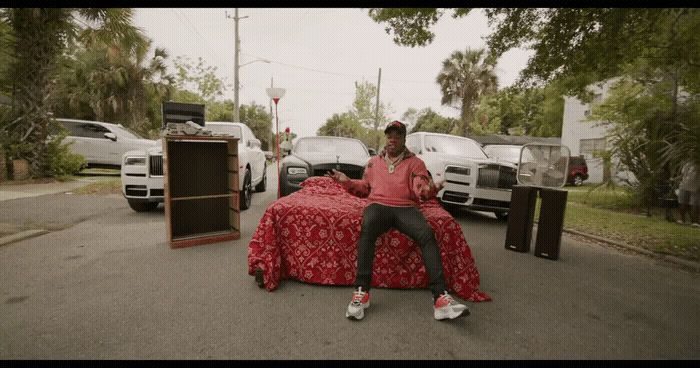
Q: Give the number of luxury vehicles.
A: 3